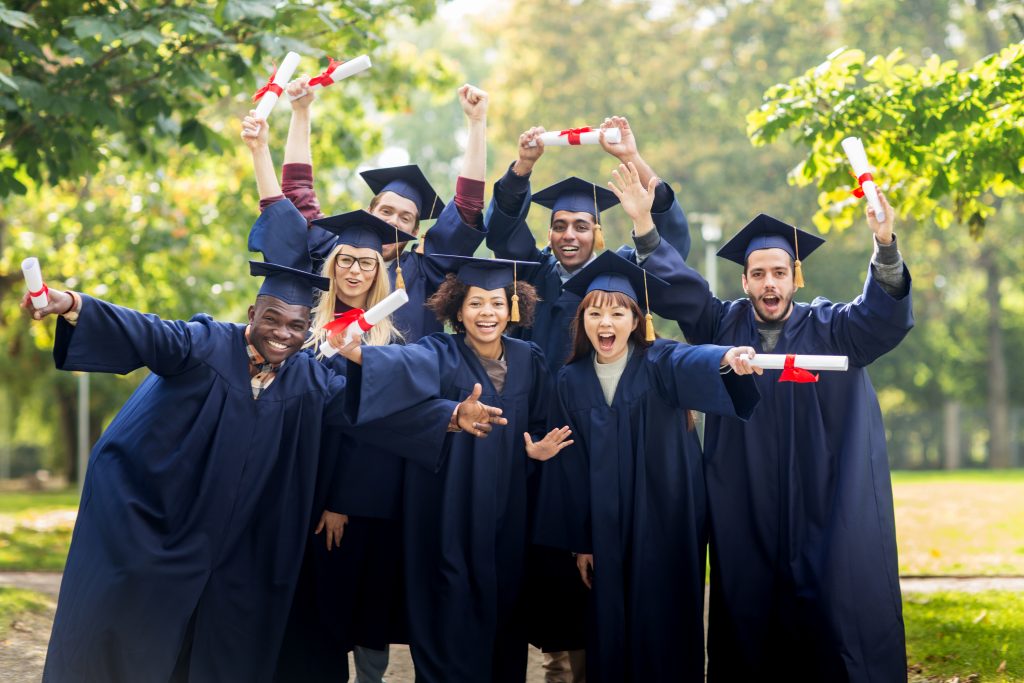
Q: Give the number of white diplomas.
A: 7